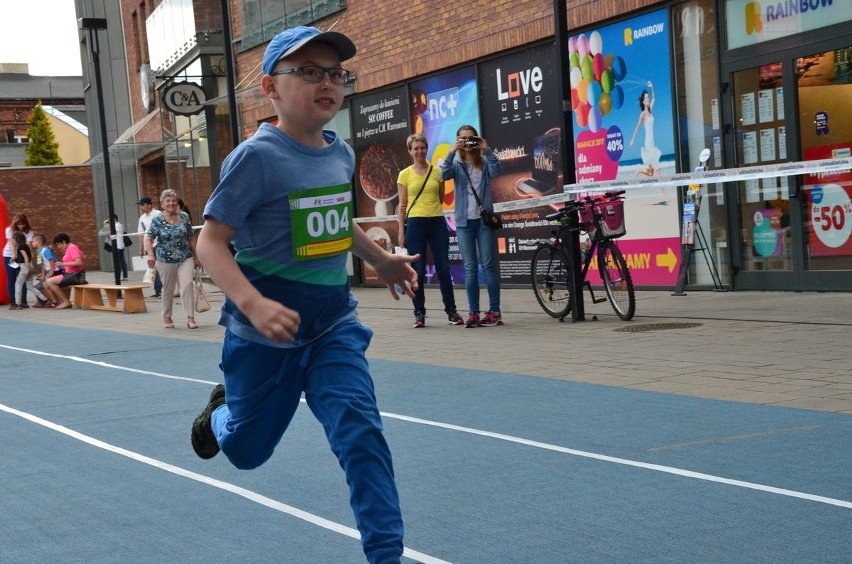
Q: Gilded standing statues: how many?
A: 0